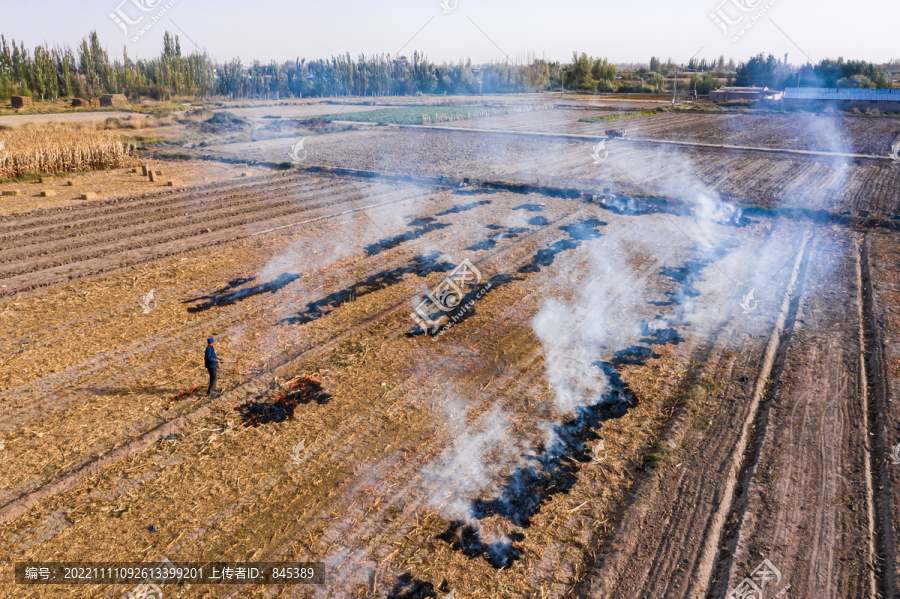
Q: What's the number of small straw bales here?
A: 12